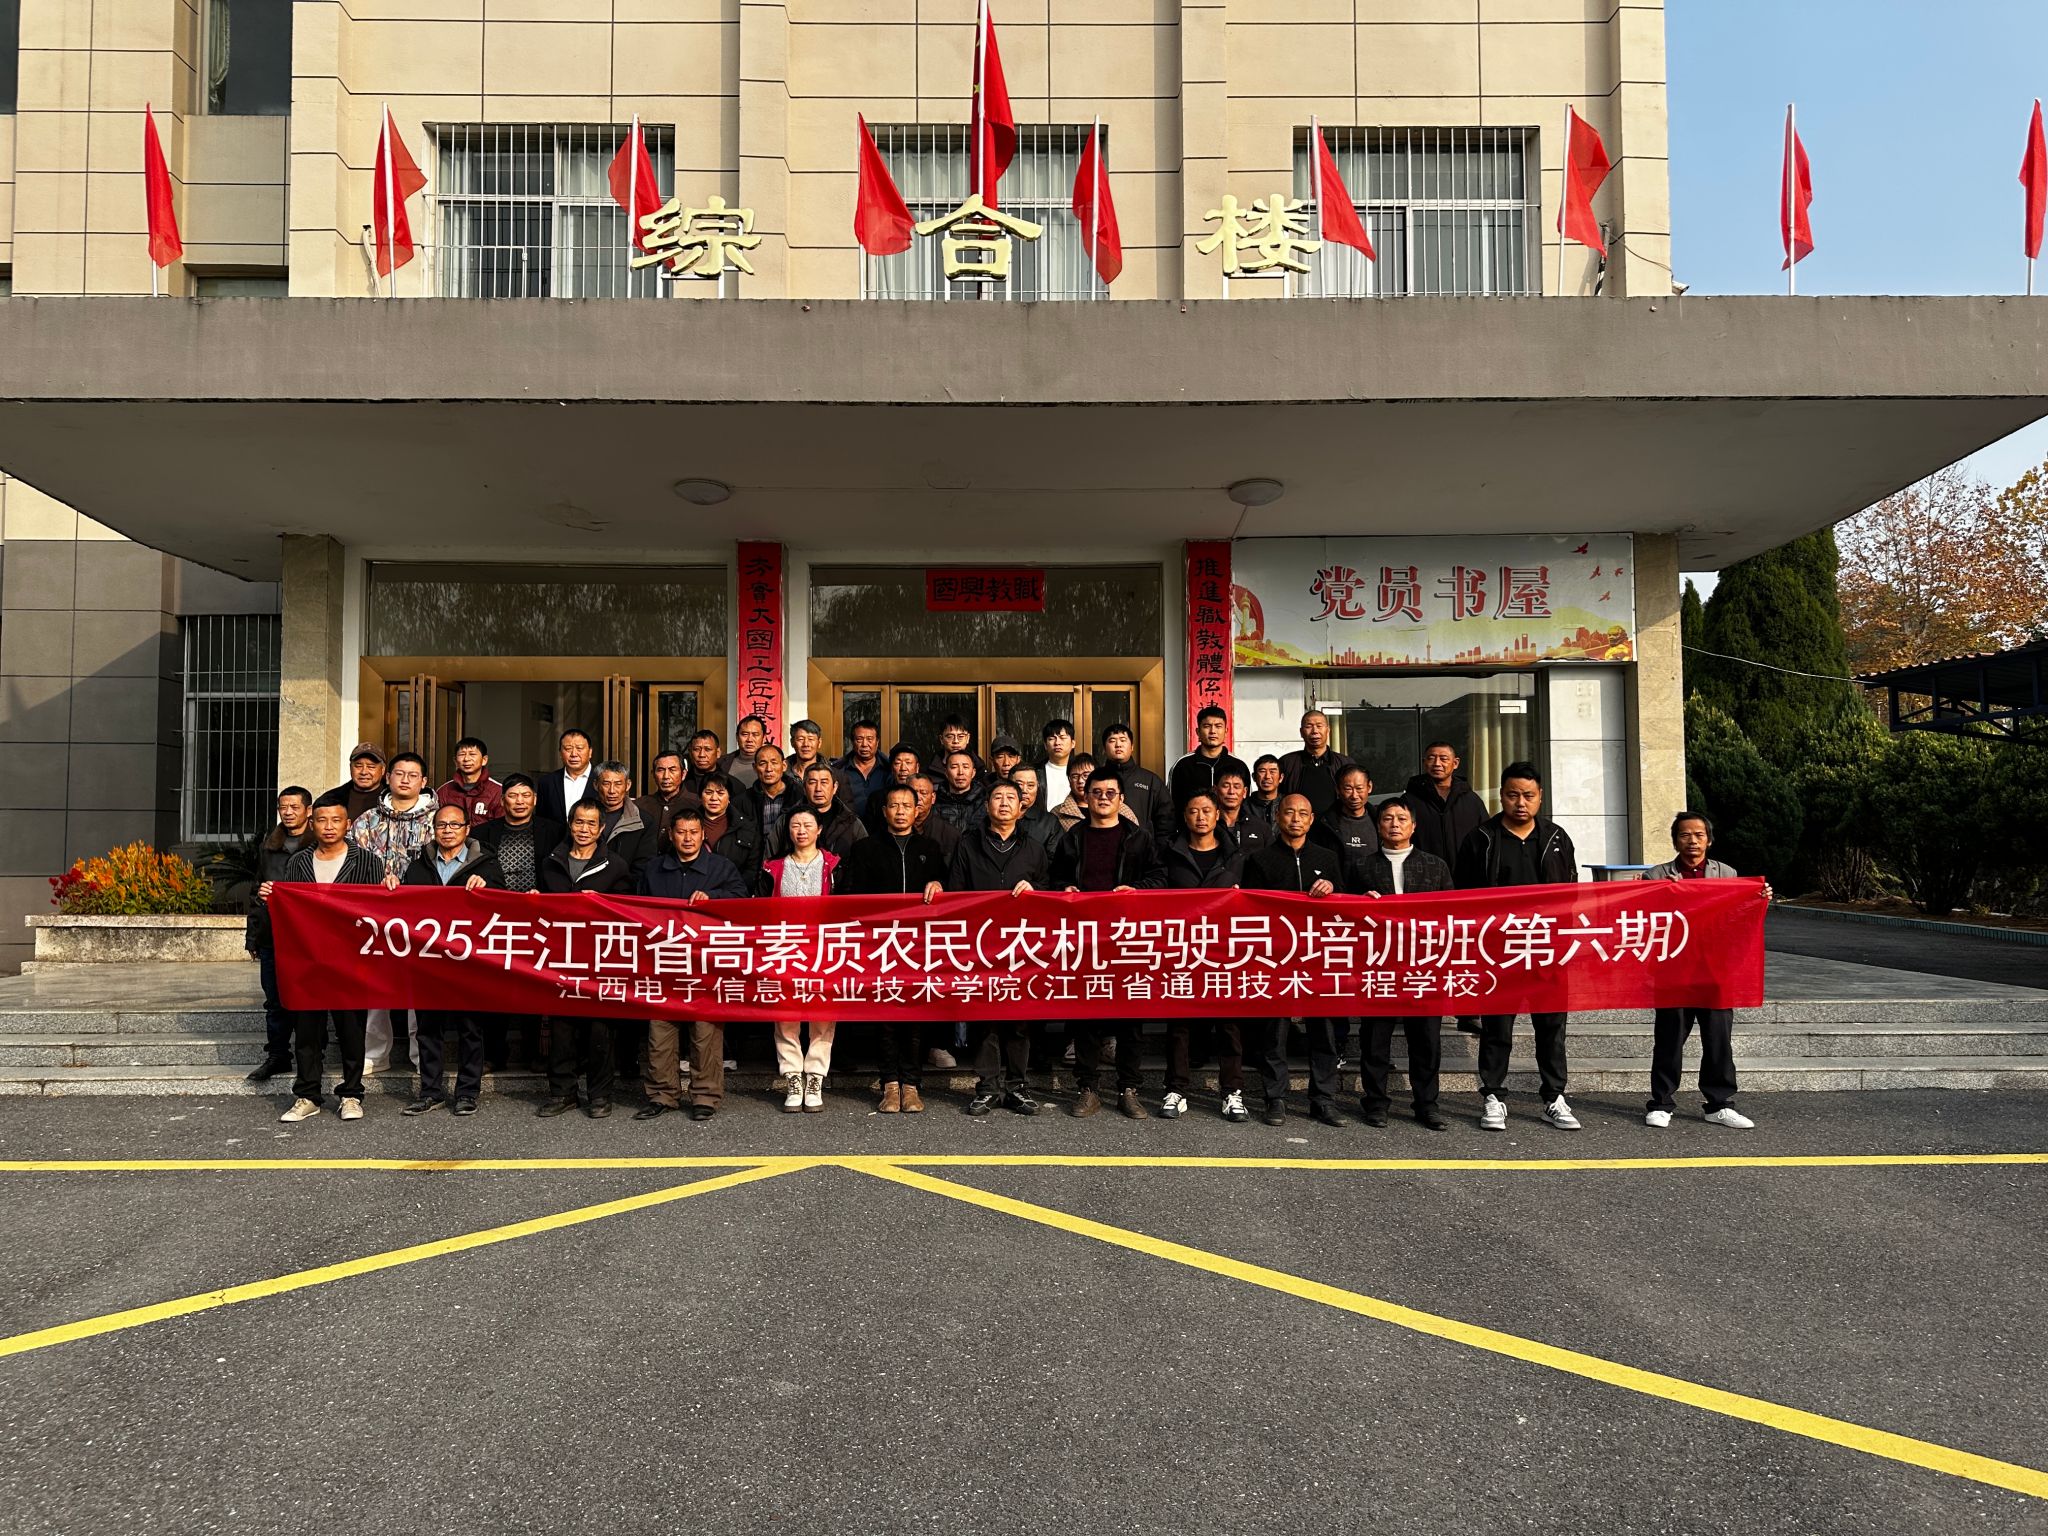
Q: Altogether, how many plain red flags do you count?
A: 9